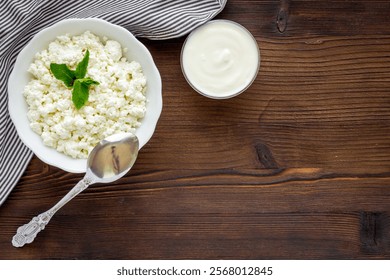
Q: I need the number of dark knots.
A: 3